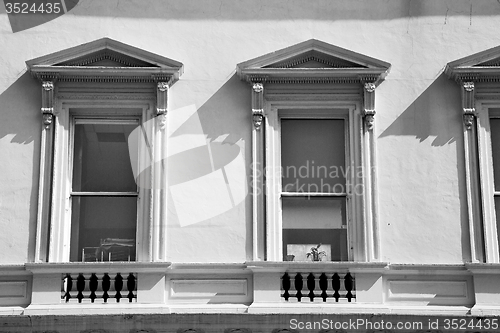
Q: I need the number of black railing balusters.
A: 12